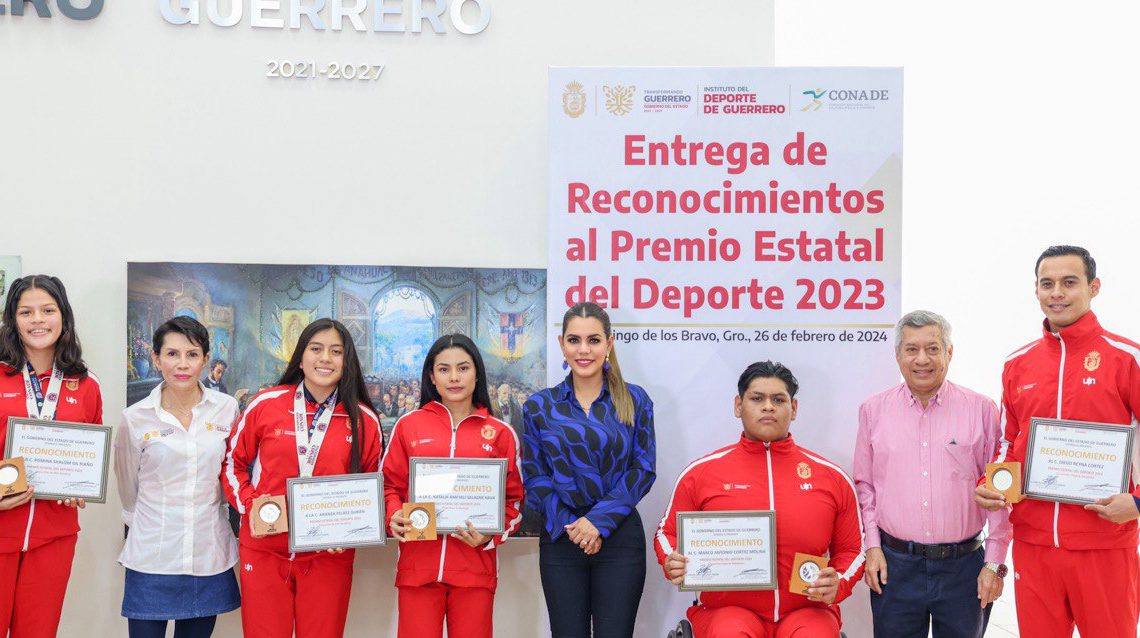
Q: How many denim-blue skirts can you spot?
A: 1